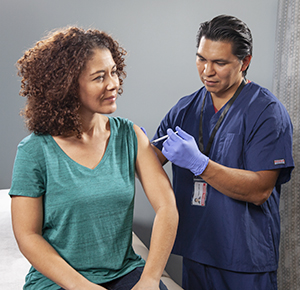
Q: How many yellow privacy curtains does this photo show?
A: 0